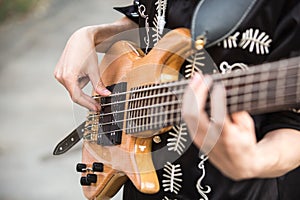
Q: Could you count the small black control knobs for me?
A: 4